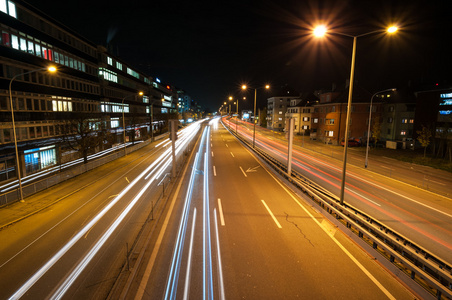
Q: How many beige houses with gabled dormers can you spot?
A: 1